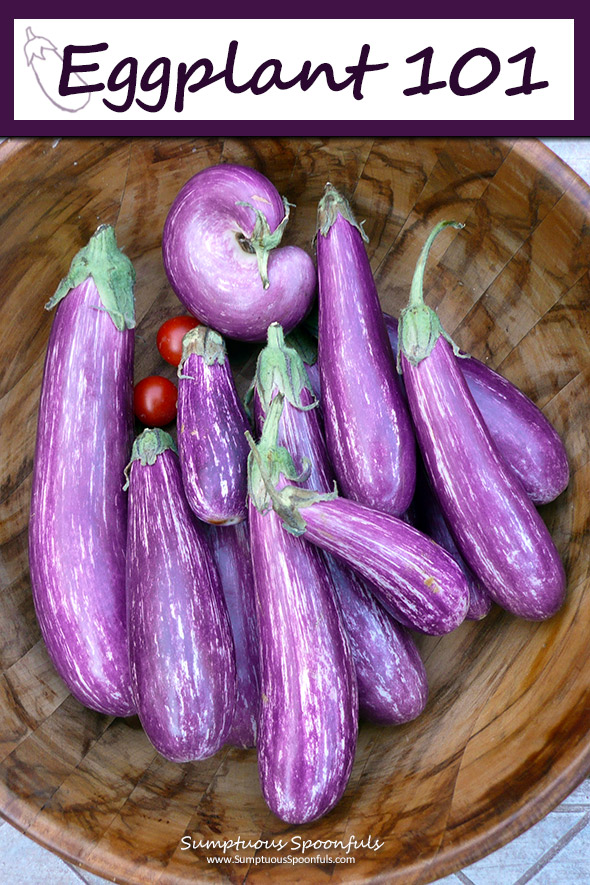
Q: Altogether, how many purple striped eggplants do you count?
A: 12